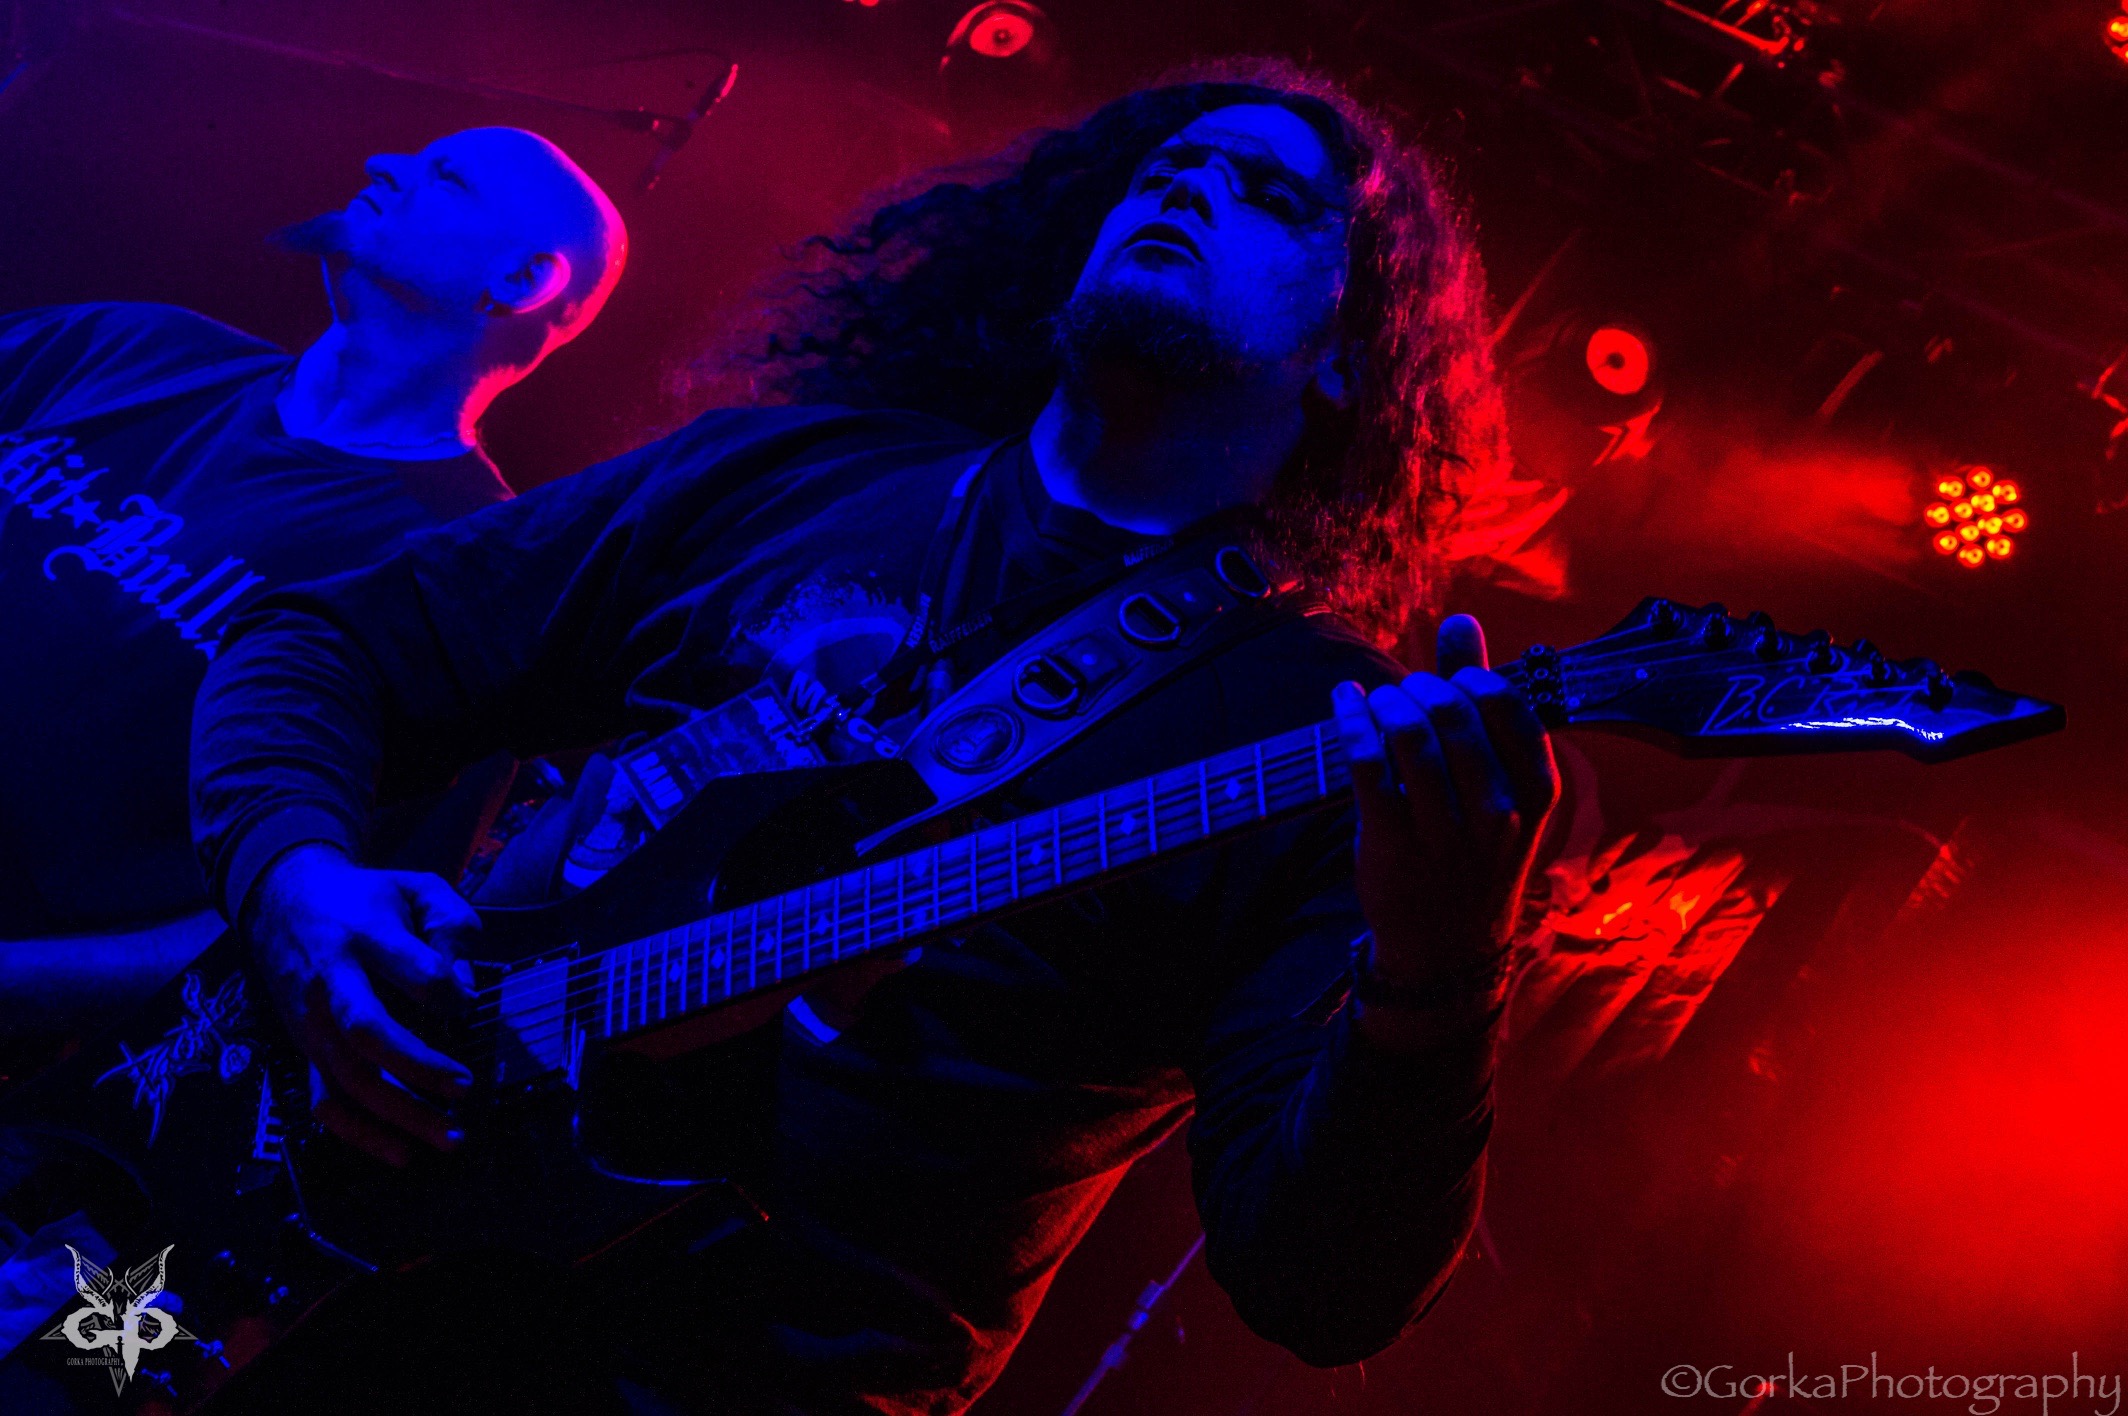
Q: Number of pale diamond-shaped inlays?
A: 9